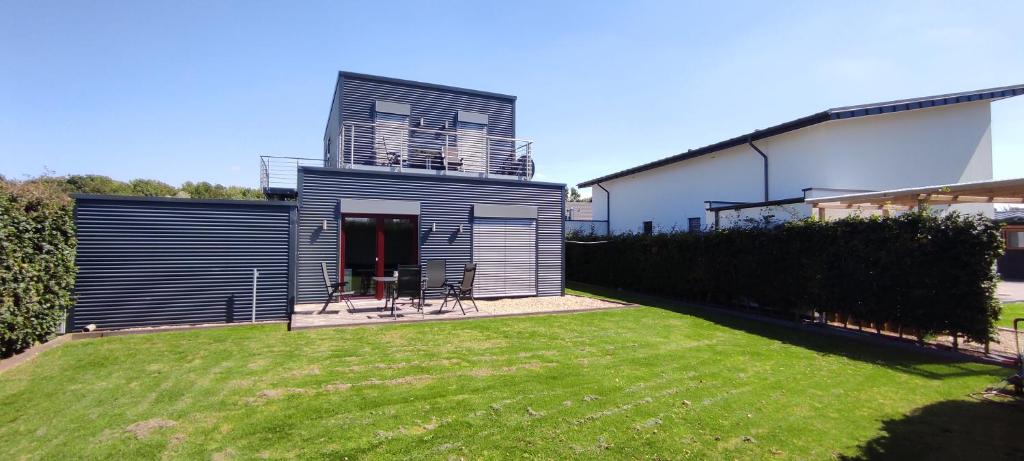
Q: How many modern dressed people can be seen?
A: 0